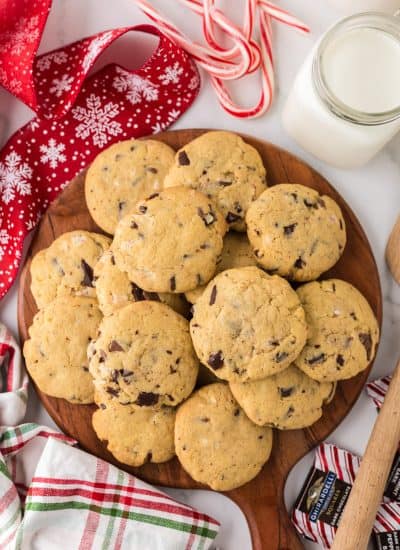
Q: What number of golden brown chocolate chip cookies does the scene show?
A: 14